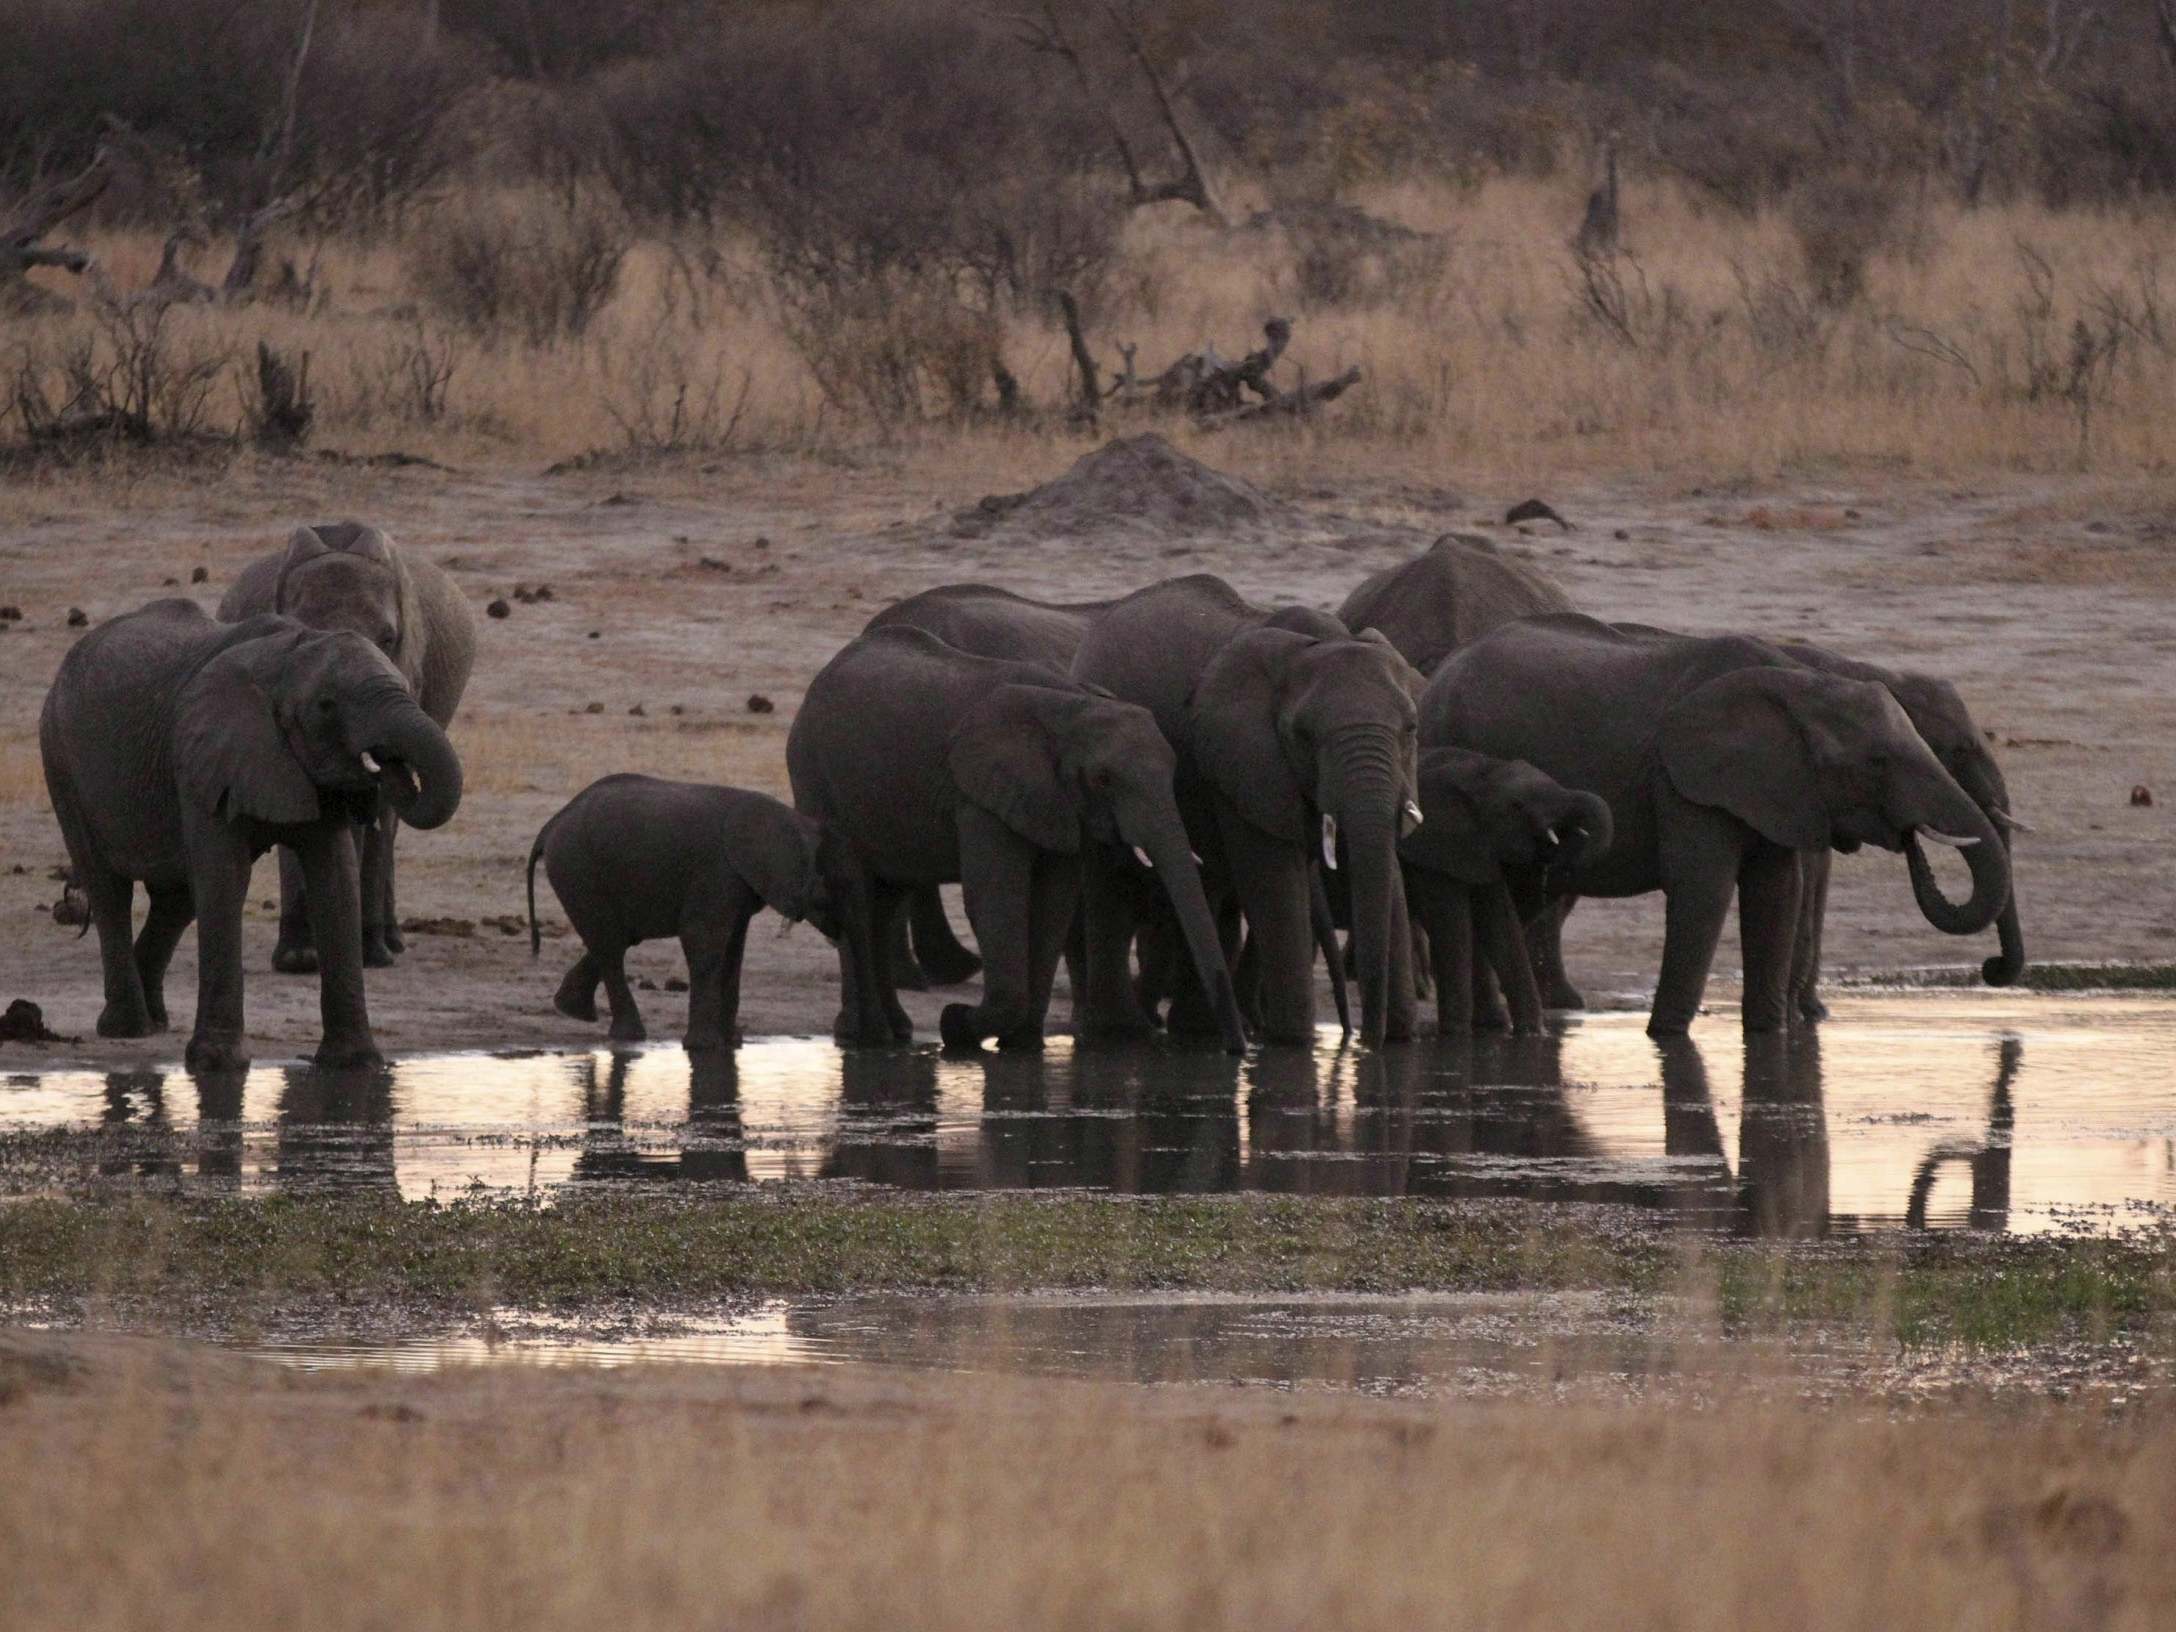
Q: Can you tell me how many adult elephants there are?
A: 8